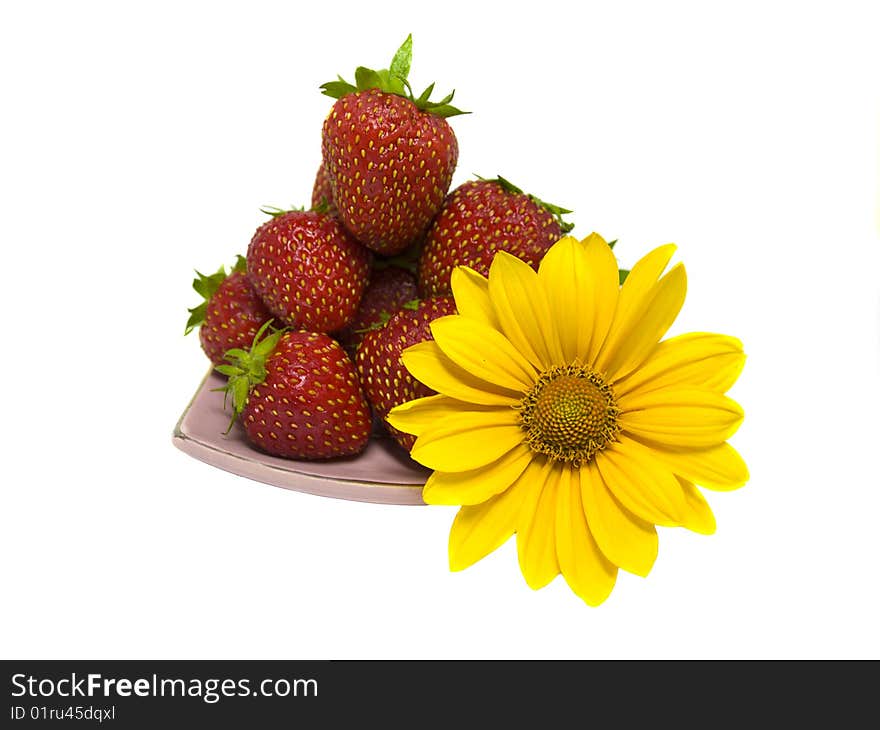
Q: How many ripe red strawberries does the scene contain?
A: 8